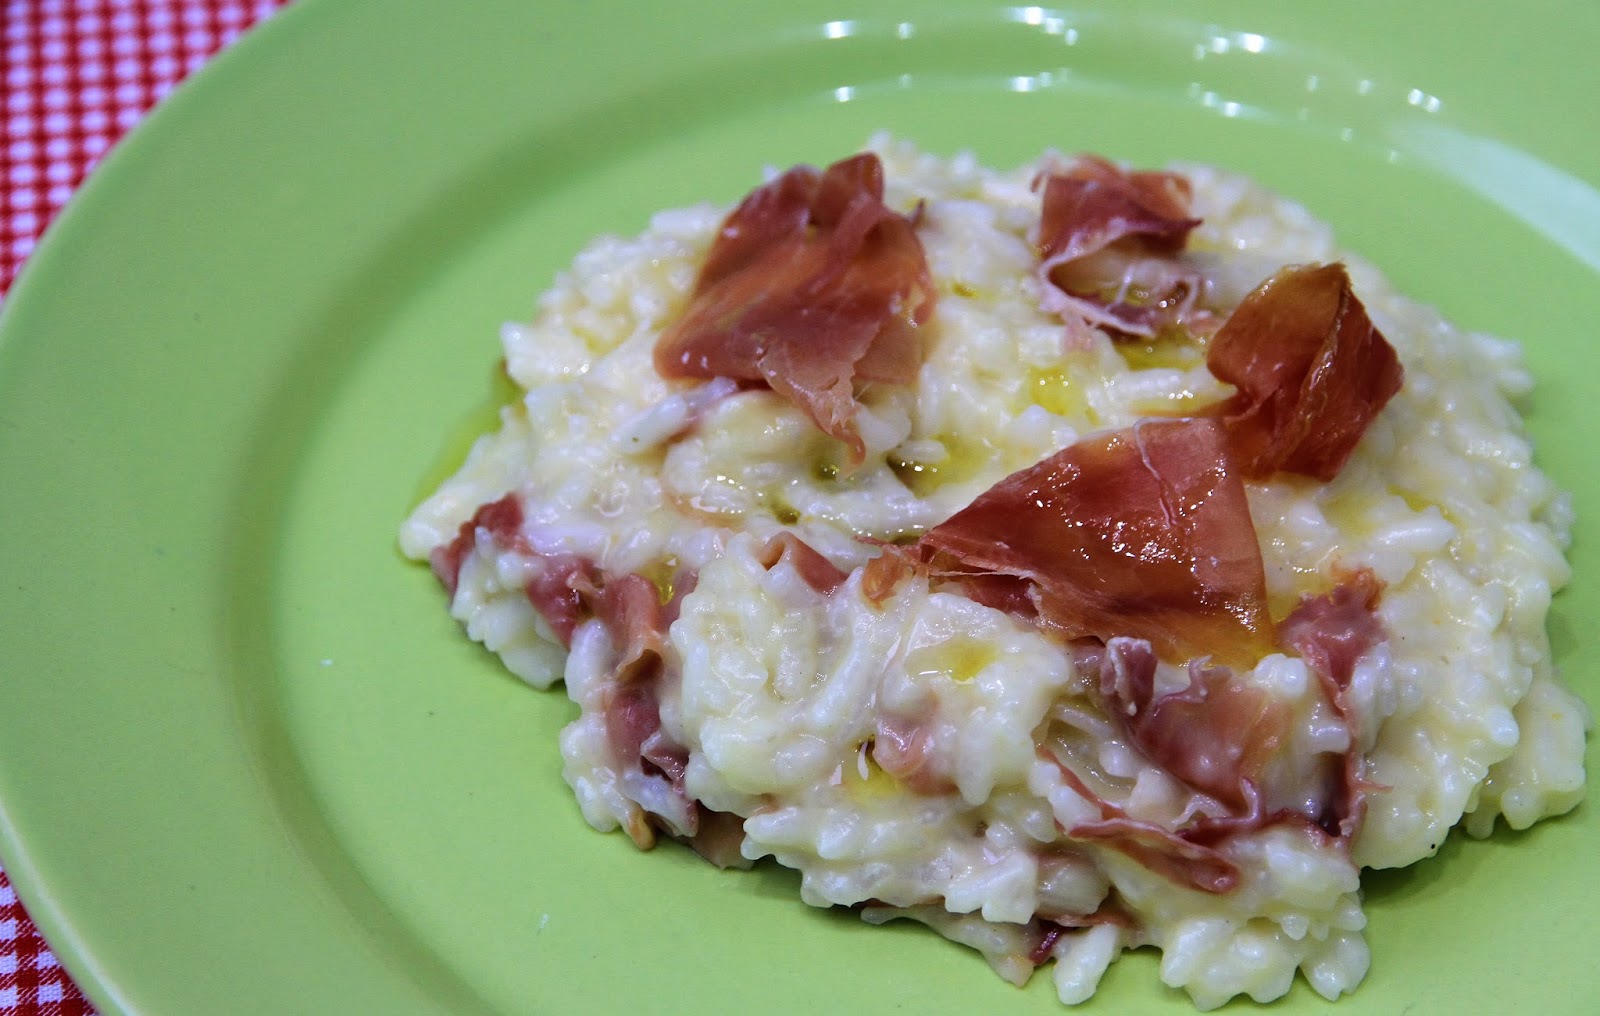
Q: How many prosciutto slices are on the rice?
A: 4